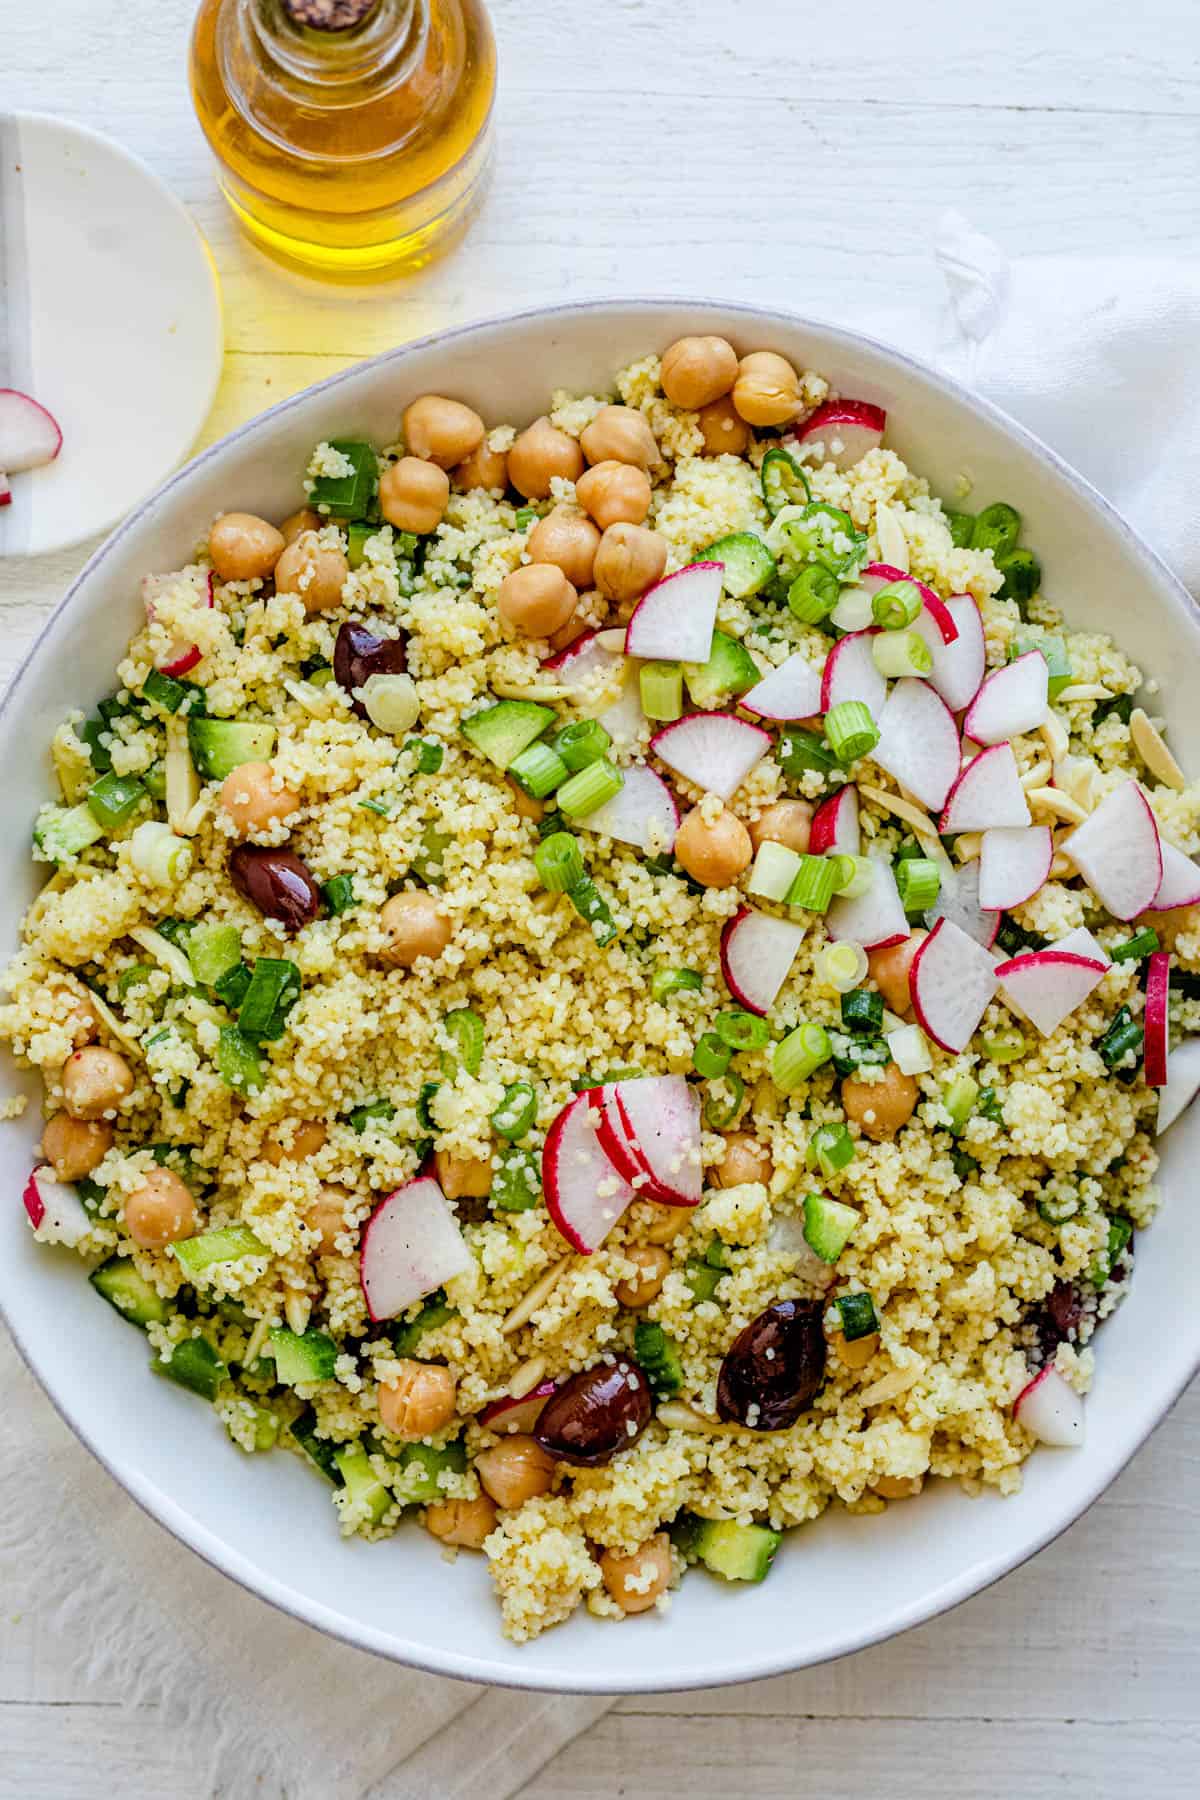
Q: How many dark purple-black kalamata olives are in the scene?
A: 5